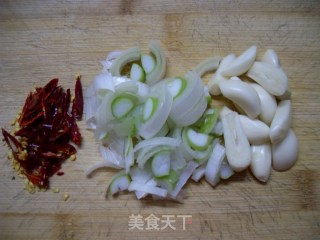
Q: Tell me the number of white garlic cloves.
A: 11